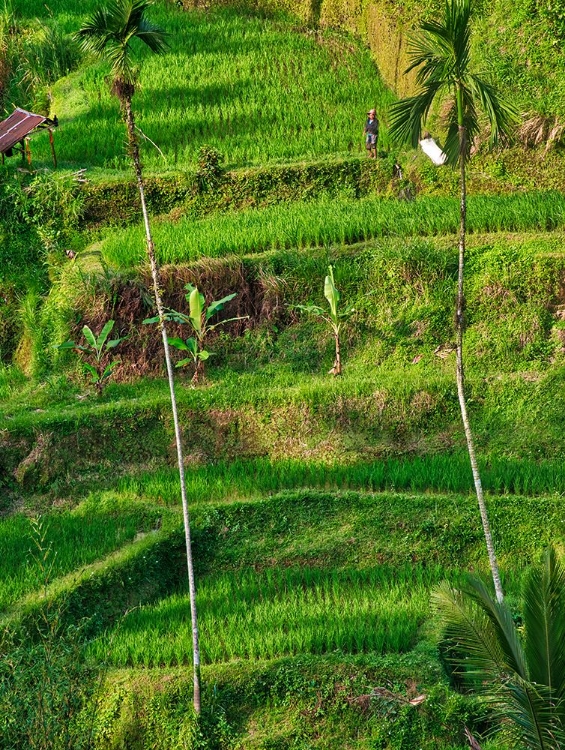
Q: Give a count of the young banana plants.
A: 3